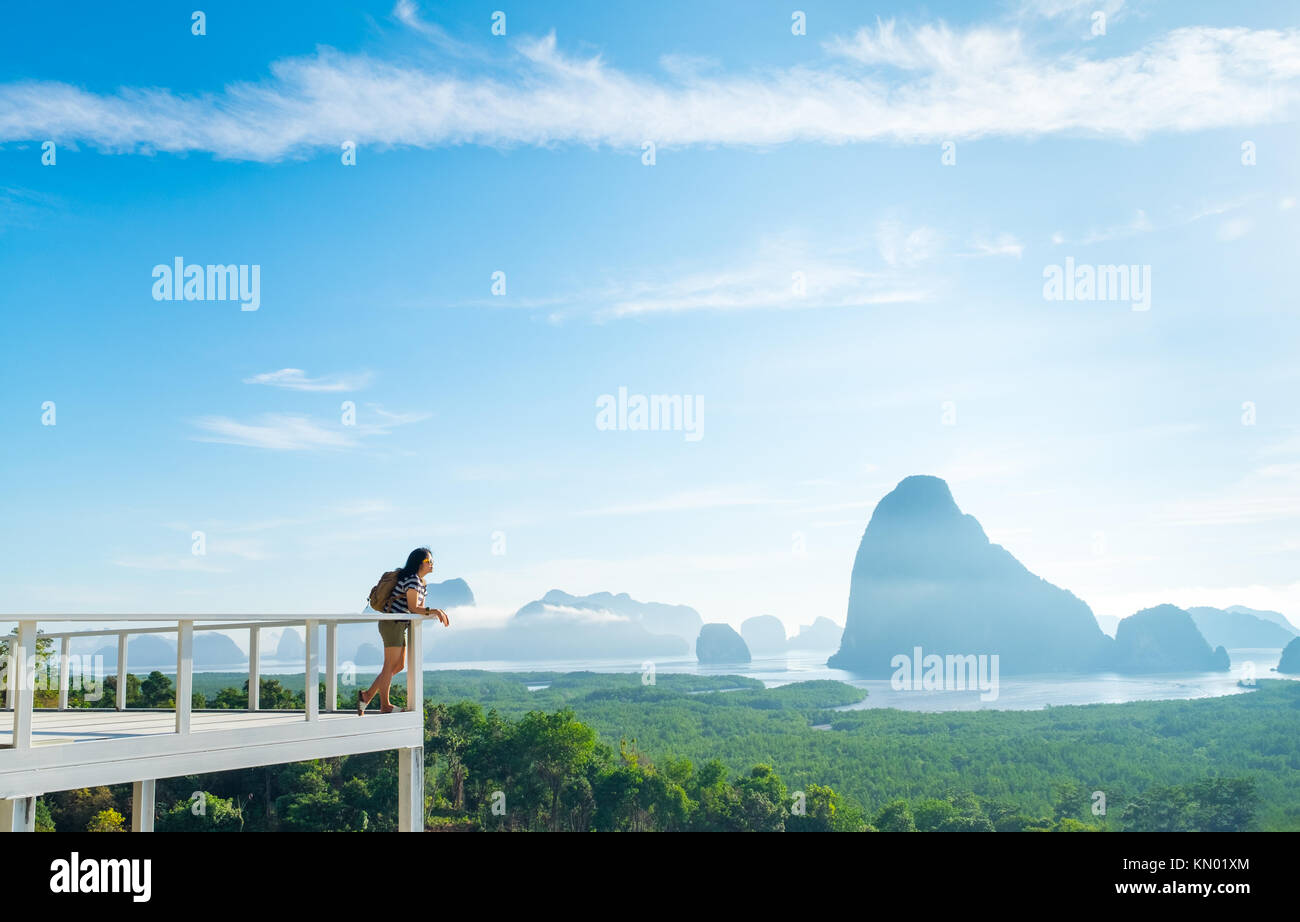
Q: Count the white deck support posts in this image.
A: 3